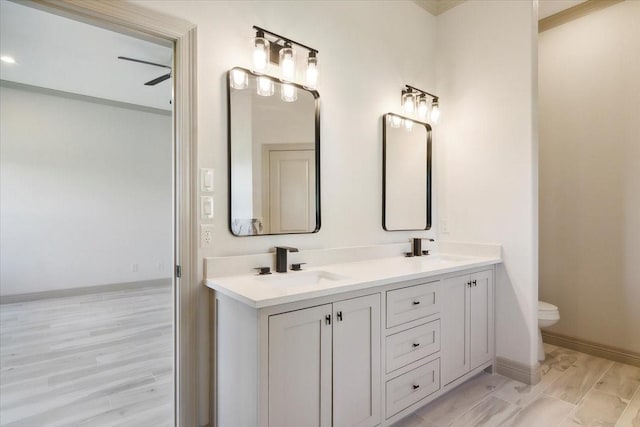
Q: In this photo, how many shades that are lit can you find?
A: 6